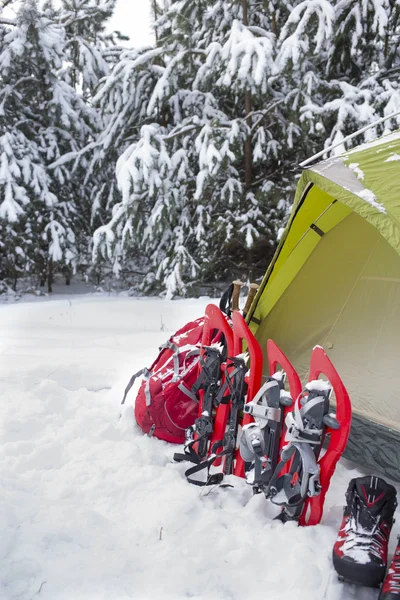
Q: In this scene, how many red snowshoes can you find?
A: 4